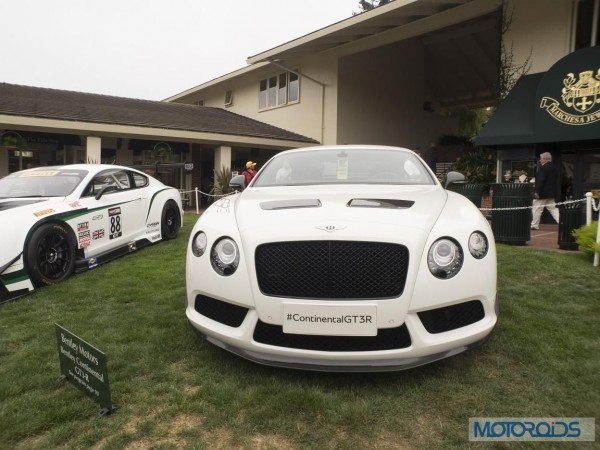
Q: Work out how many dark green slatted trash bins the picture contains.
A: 3